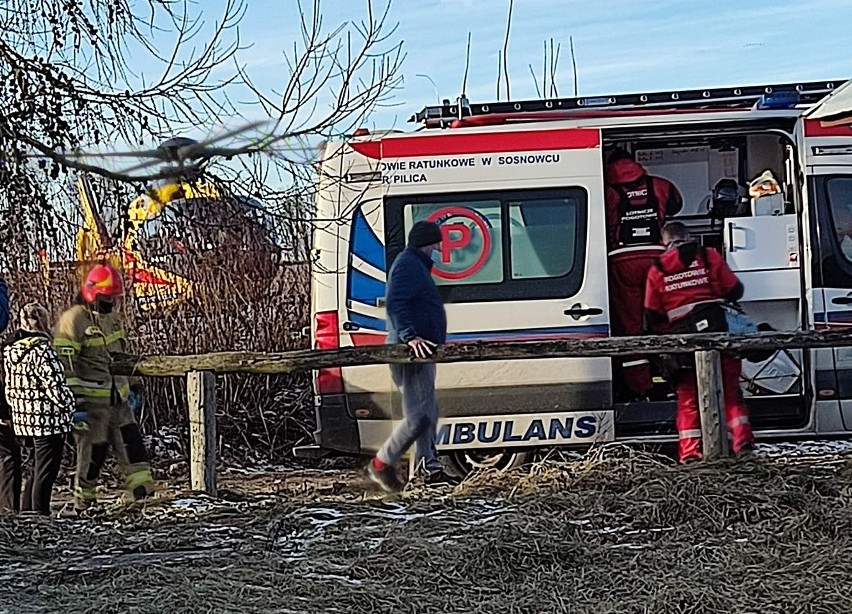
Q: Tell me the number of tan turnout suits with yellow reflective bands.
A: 1